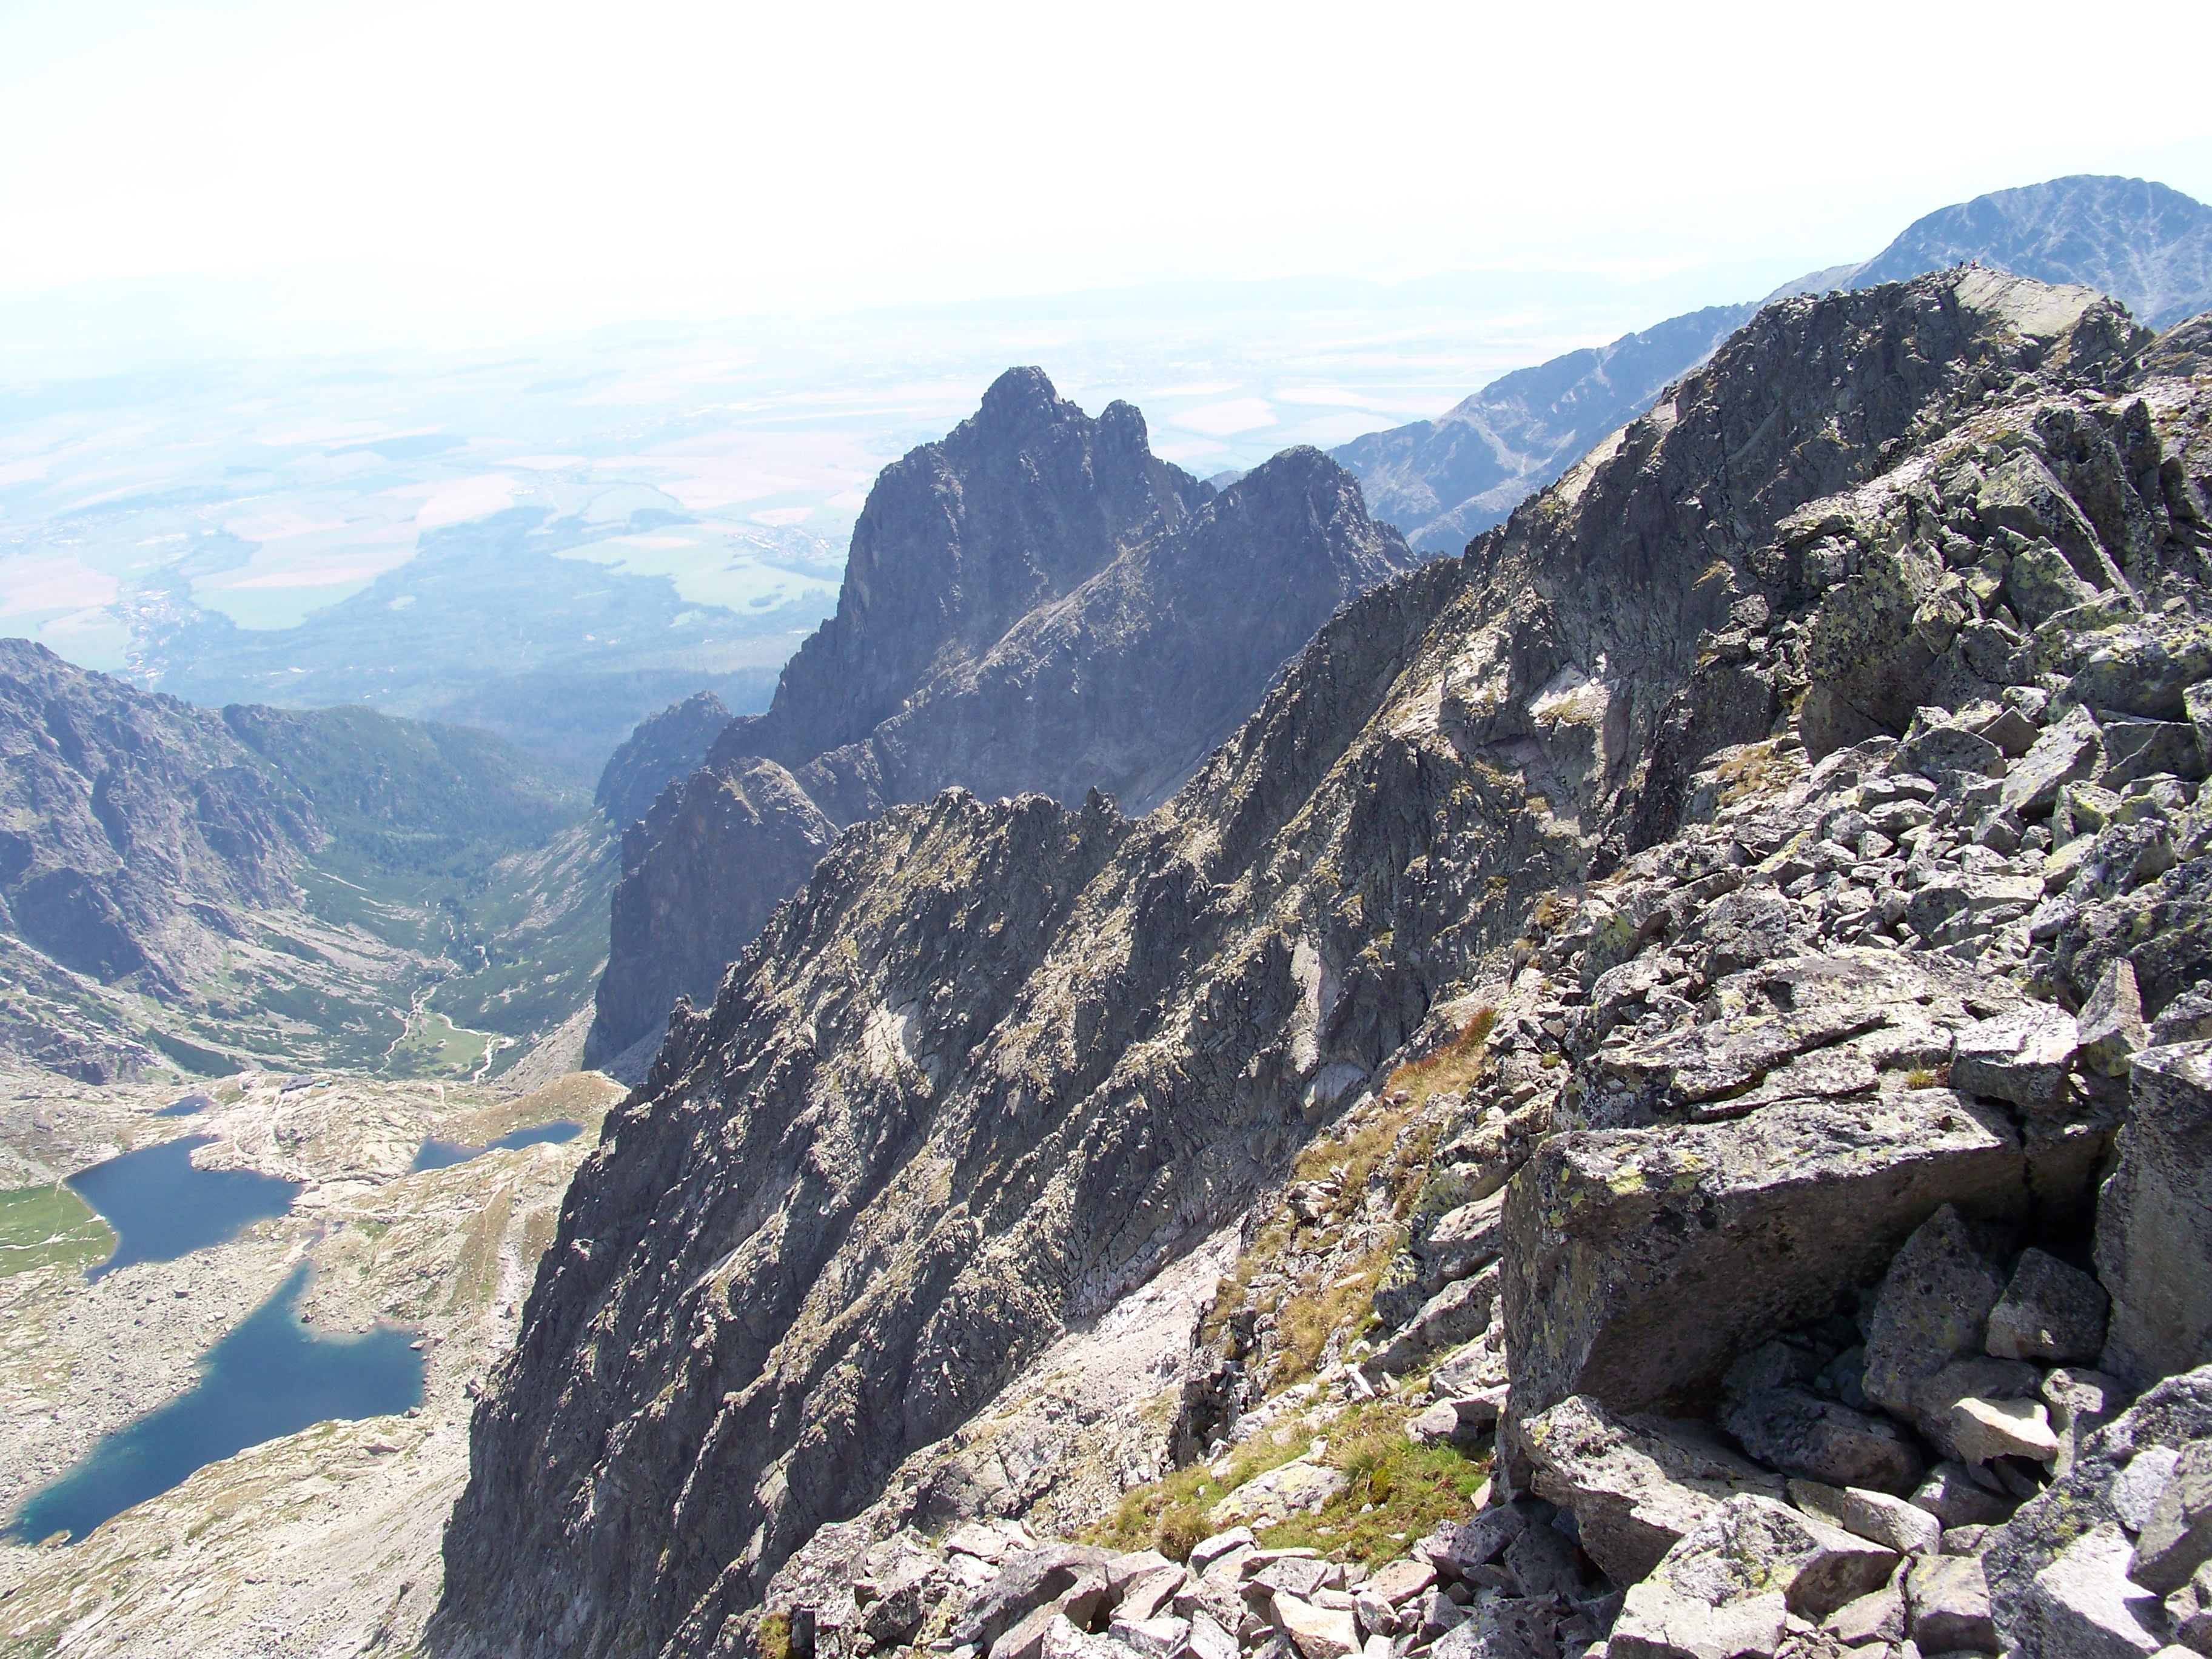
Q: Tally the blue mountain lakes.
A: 4